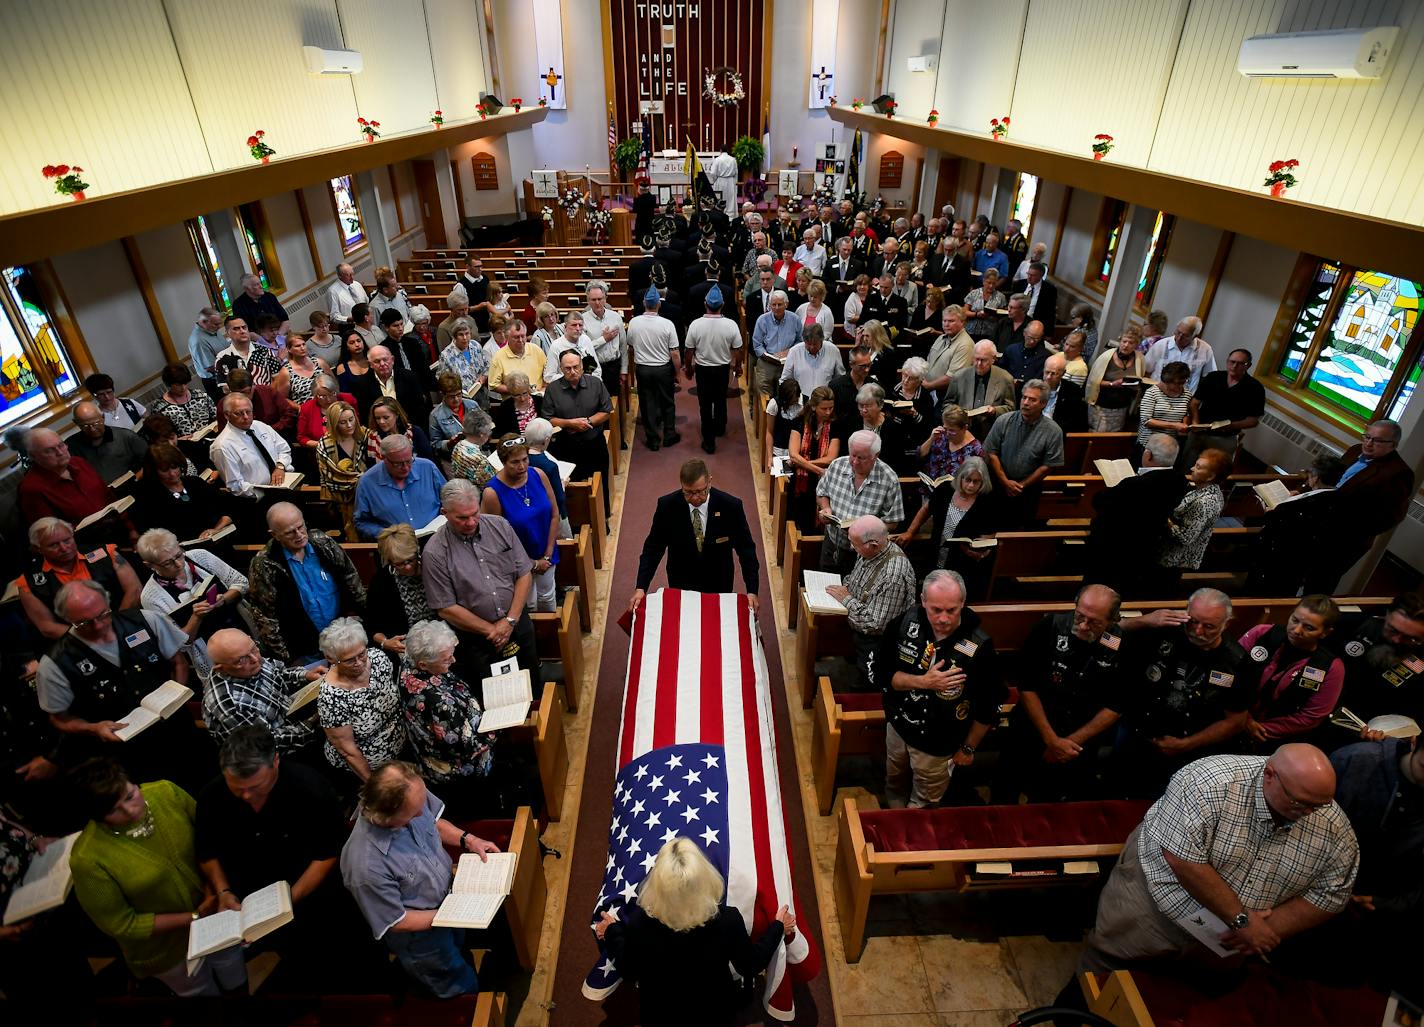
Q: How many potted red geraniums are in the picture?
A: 14